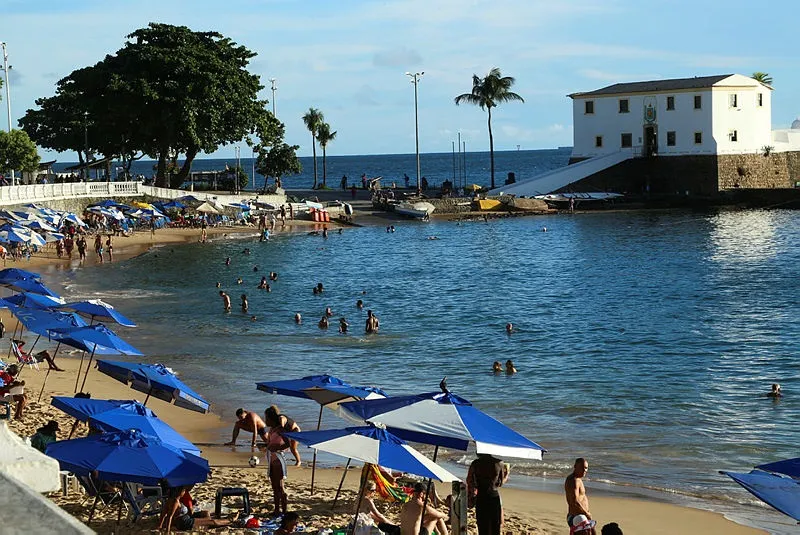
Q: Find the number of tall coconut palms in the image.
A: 3